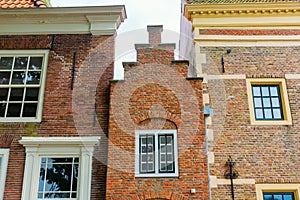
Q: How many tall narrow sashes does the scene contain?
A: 2